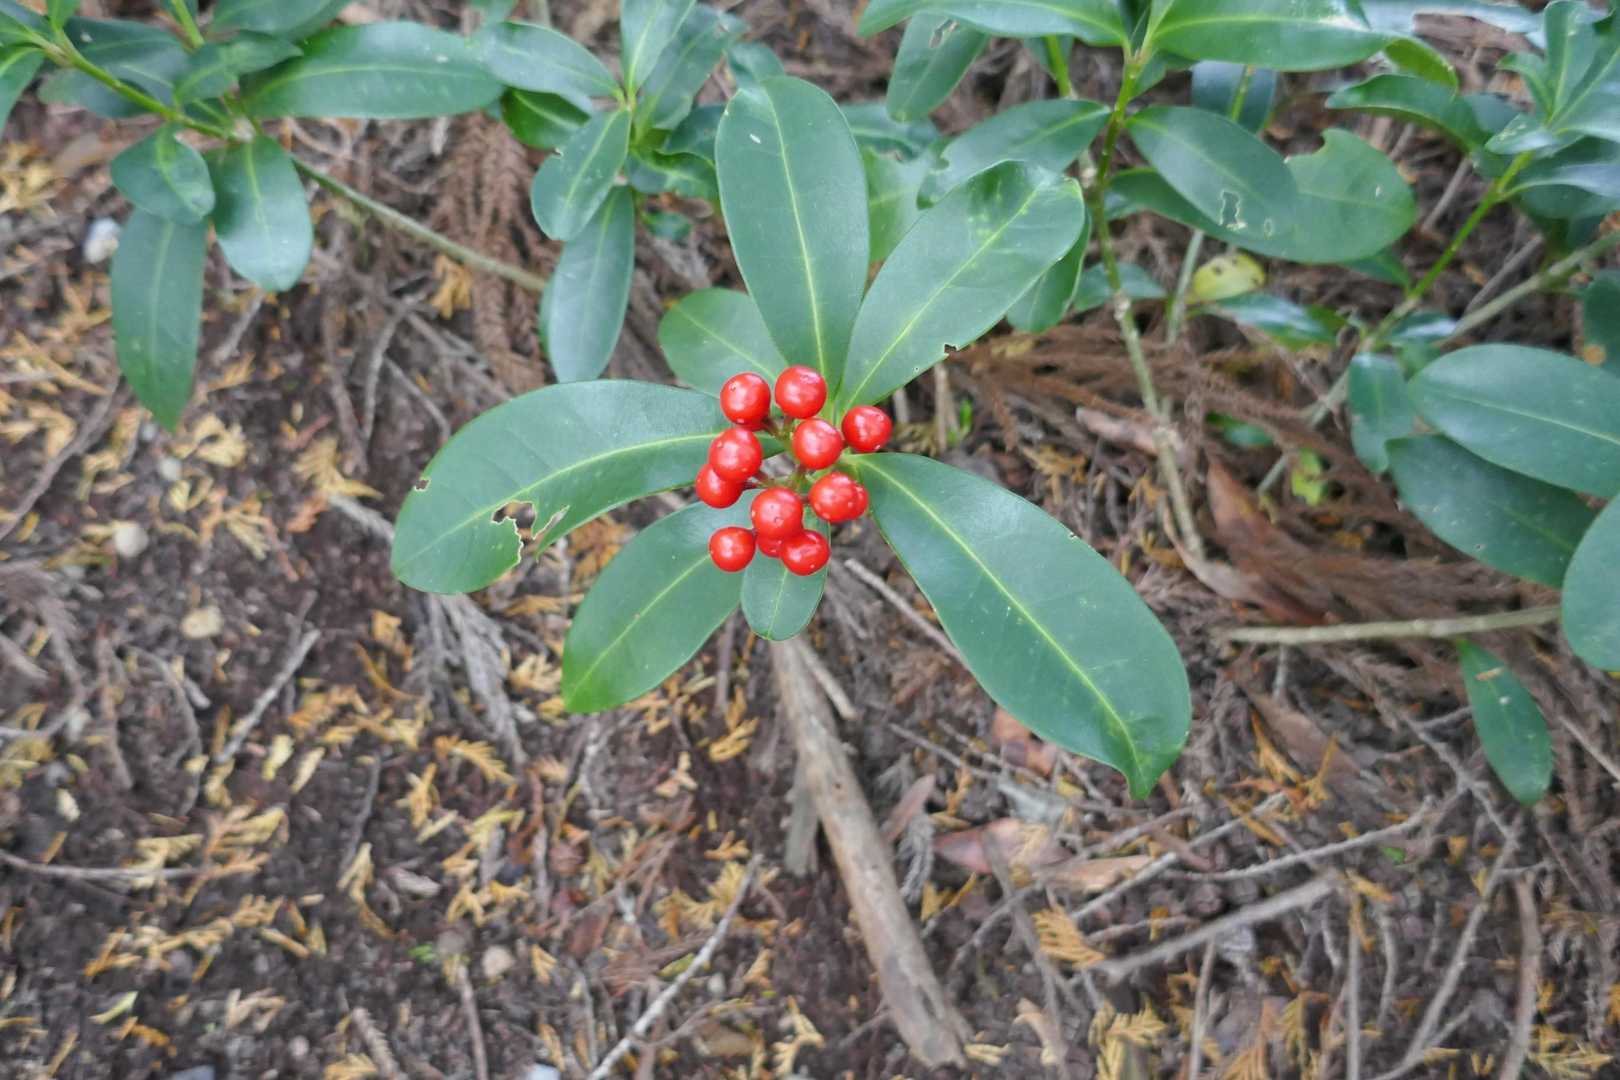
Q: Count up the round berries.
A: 12